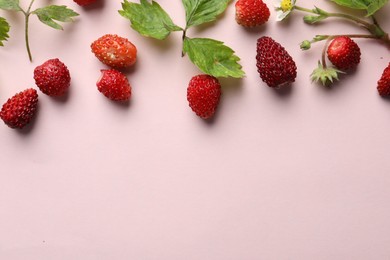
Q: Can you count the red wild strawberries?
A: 10